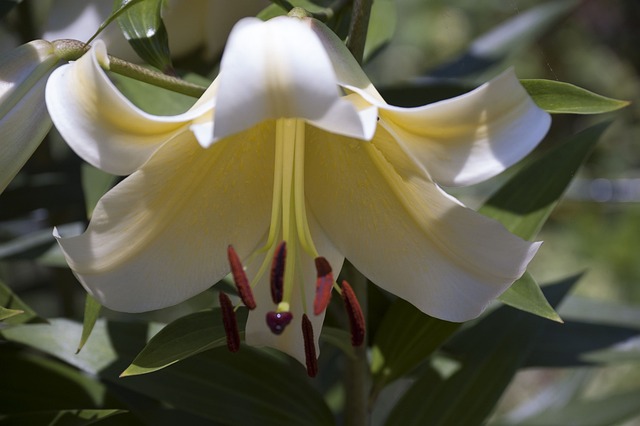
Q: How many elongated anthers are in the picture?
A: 6